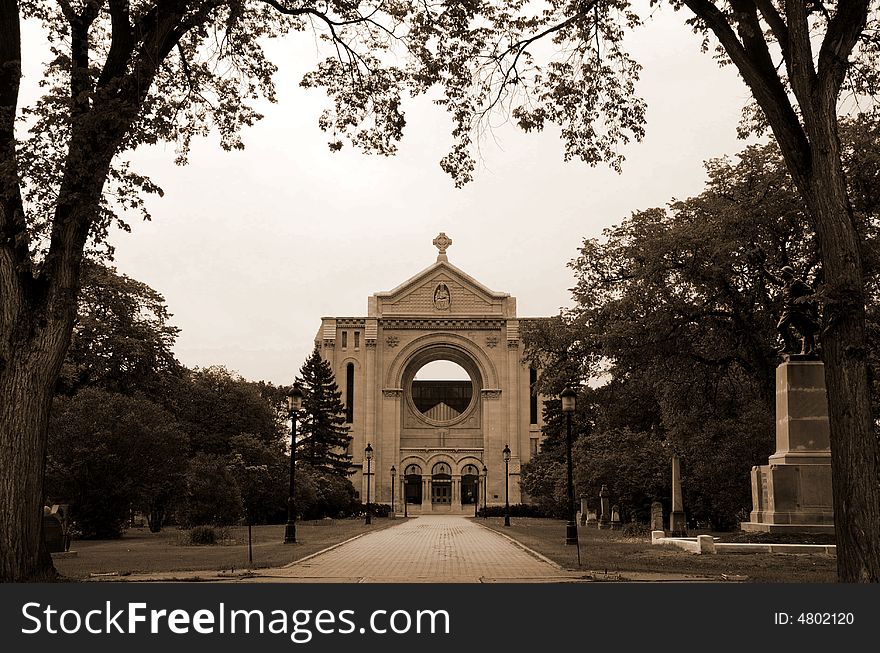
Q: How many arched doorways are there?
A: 3